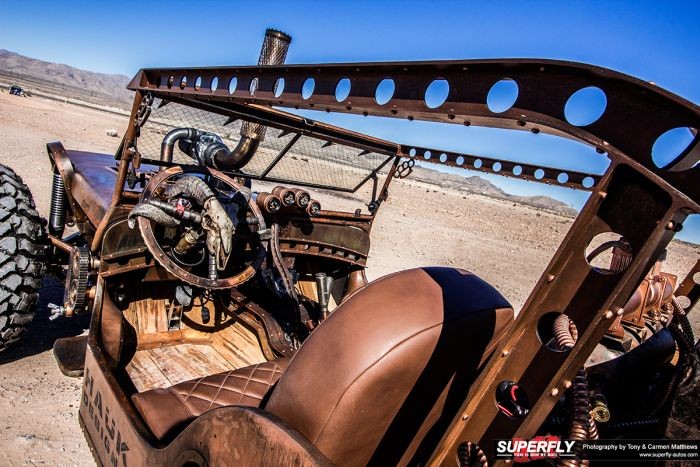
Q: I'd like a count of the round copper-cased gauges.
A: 4